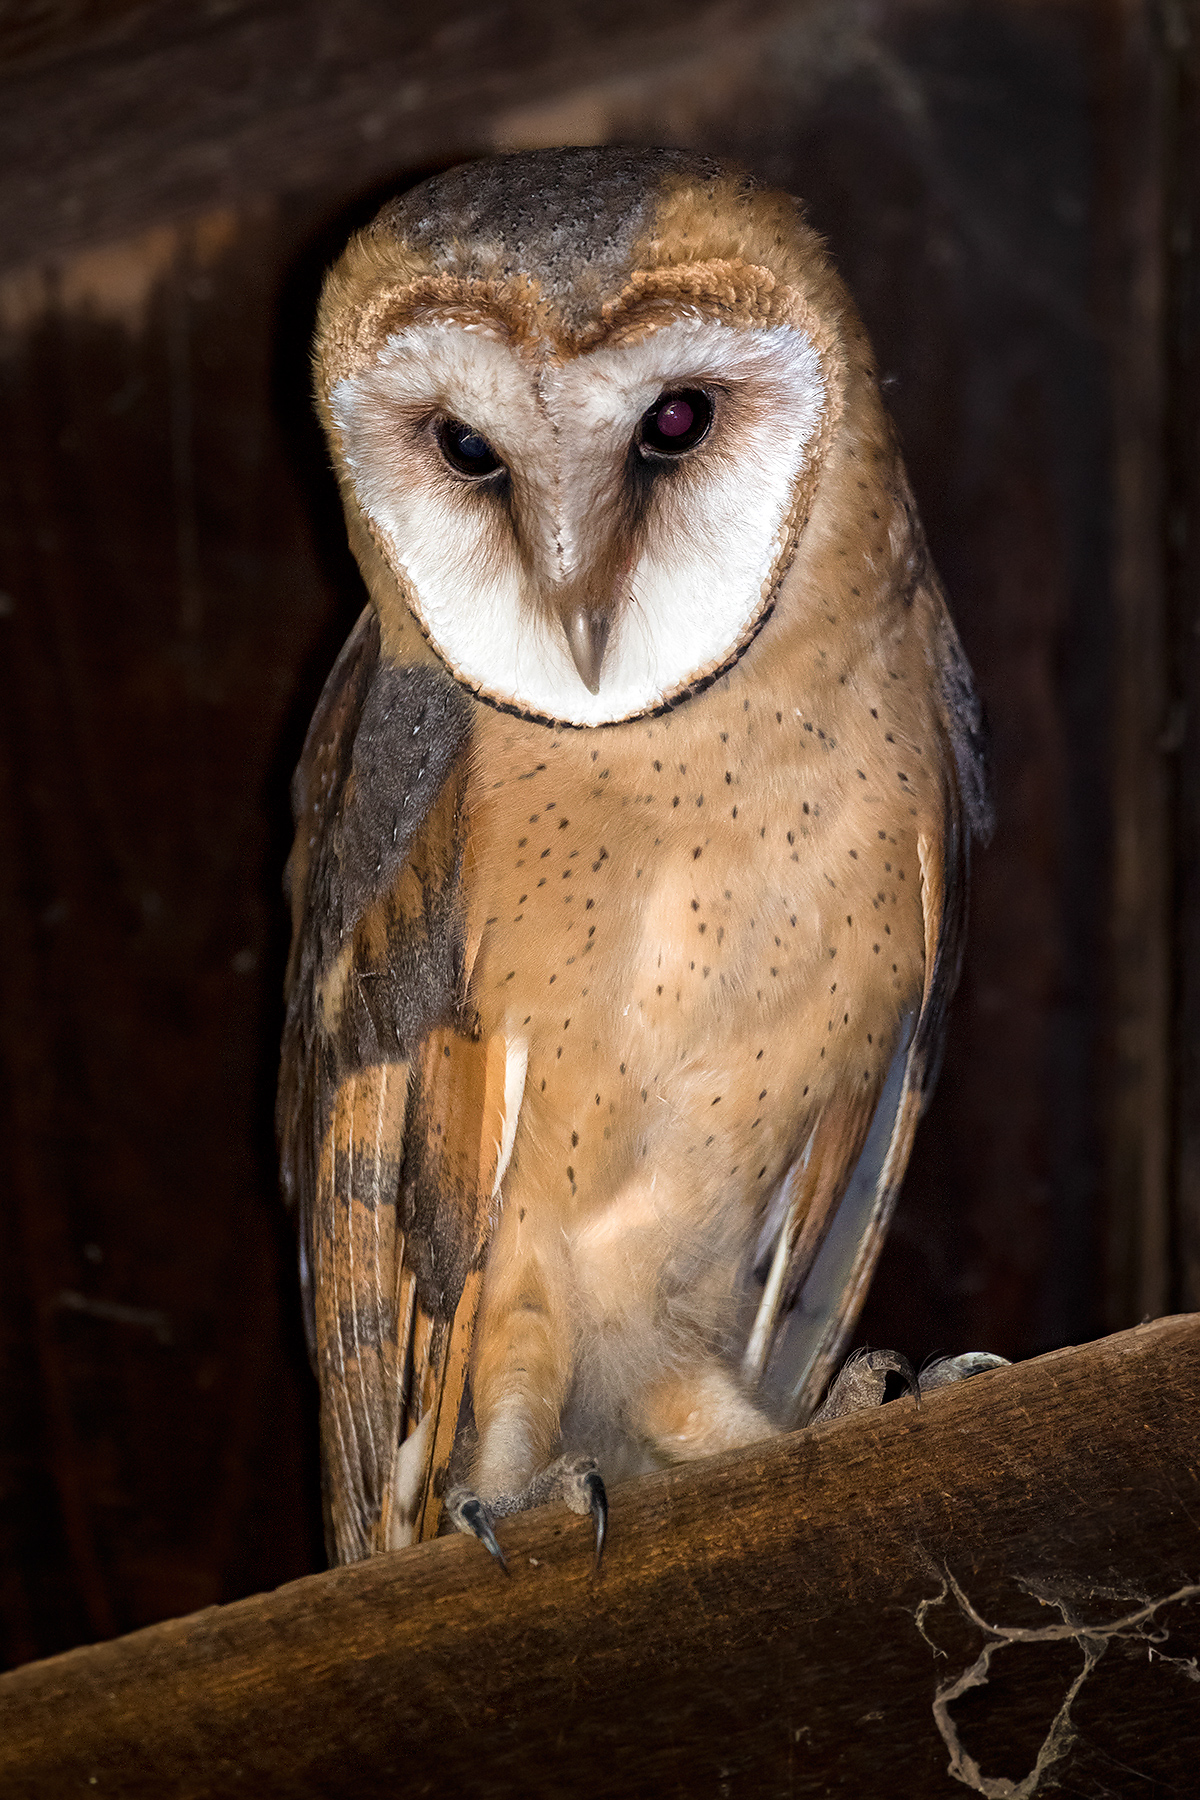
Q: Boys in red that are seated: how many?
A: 0